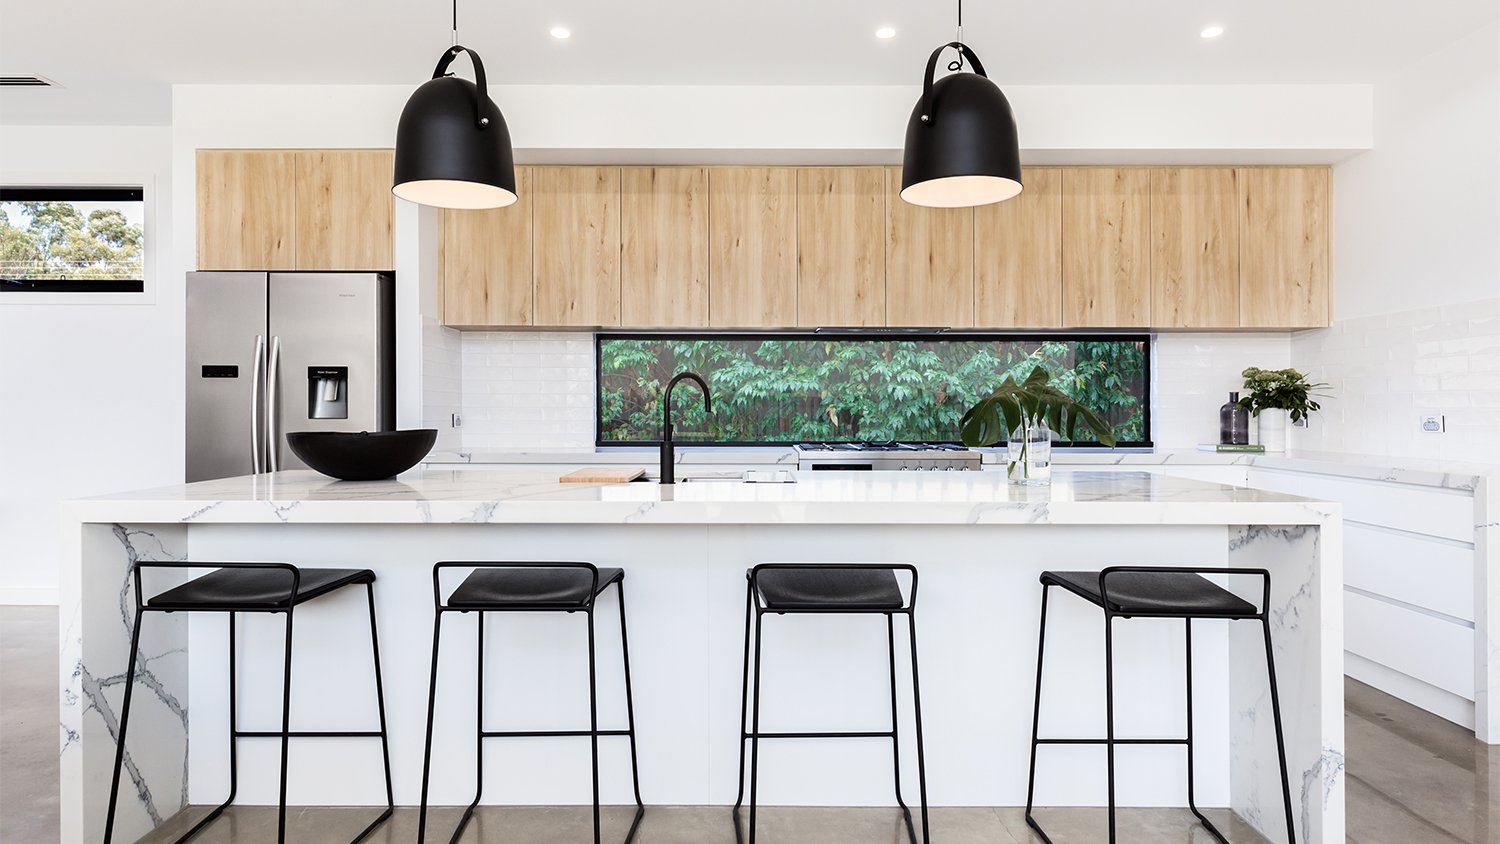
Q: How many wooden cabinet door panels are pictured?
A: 12